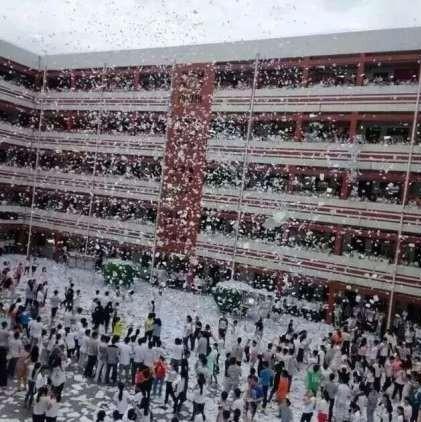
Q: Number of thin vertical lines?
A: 5